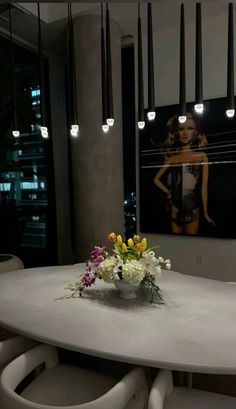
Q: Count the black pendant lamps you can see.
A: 12